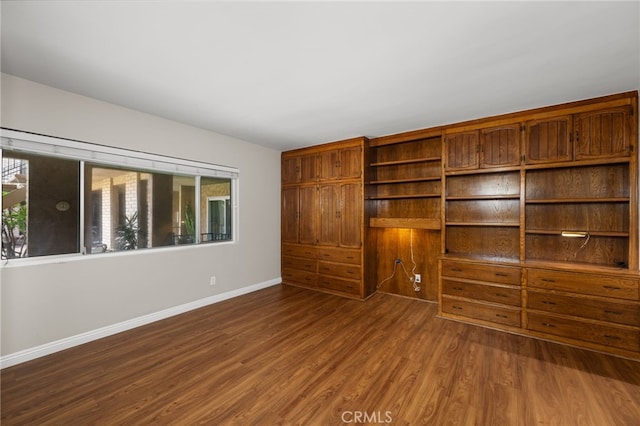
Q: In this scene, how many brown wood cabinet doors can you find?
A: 12